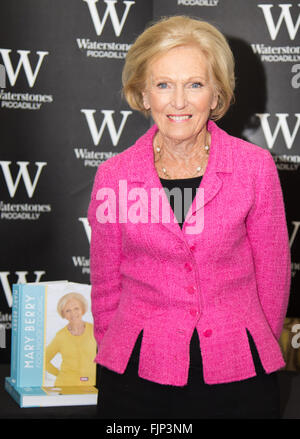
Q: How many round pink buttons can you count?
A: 5